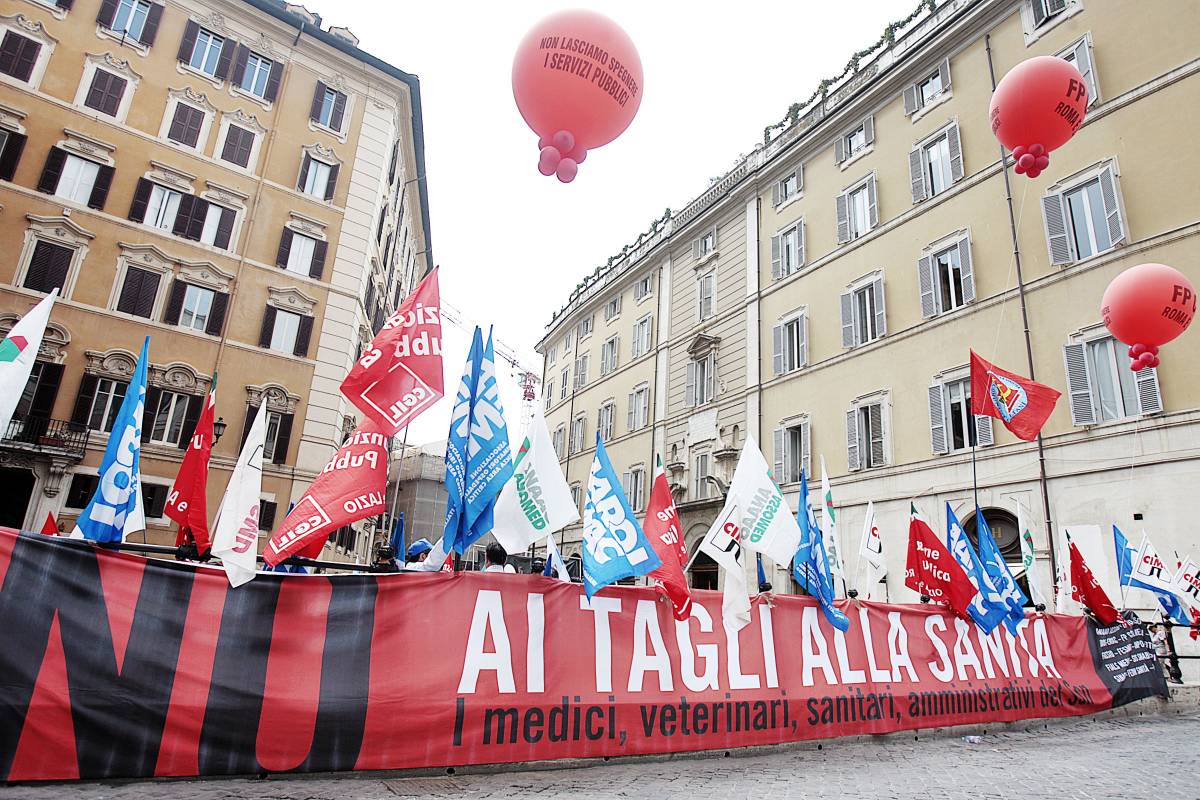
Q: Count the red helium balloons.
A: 3